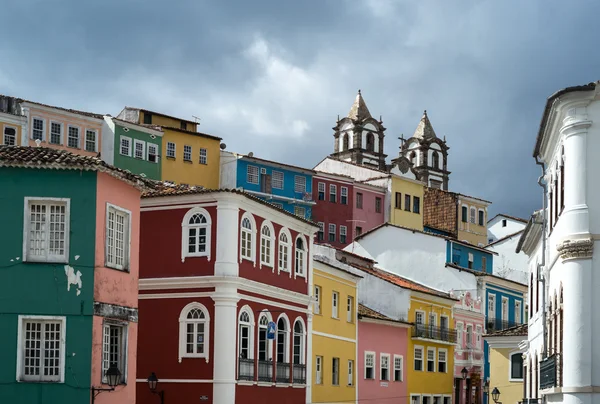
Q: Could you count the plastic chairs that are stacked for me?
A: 0